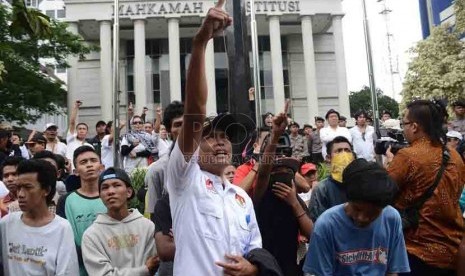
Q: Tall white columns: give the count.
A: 8